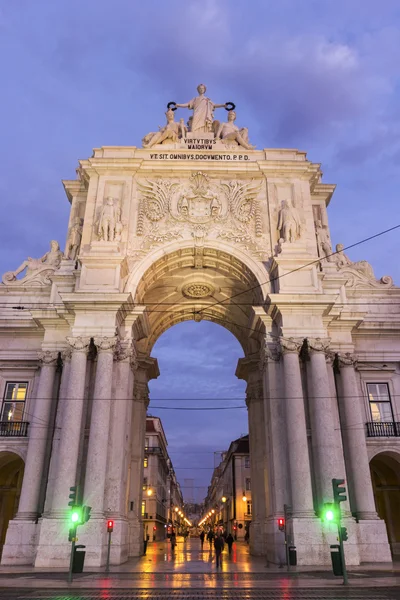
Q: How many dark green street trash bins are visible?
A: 3